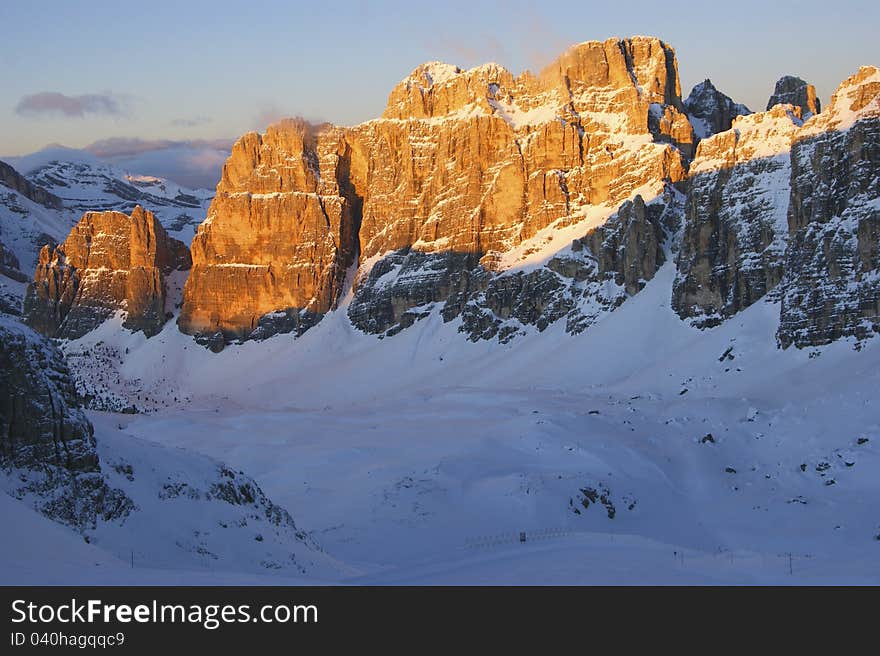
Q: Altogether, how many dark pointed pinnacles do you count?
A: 2